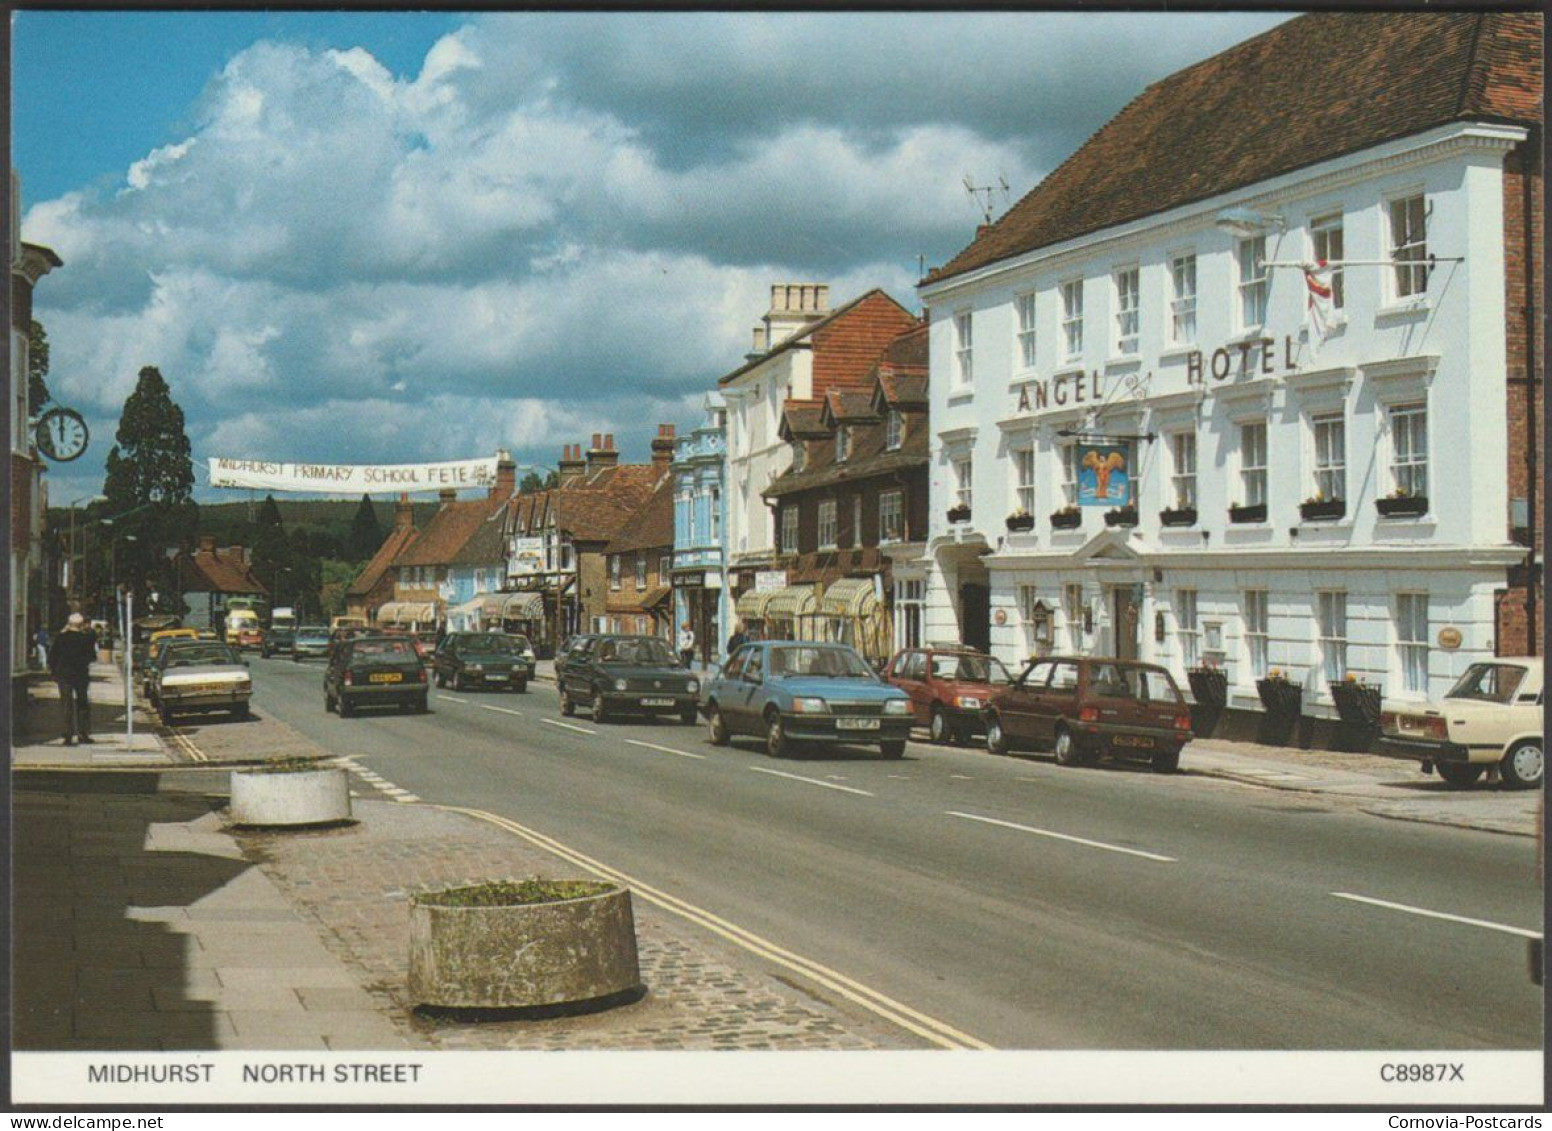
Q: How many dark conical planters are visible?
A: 3